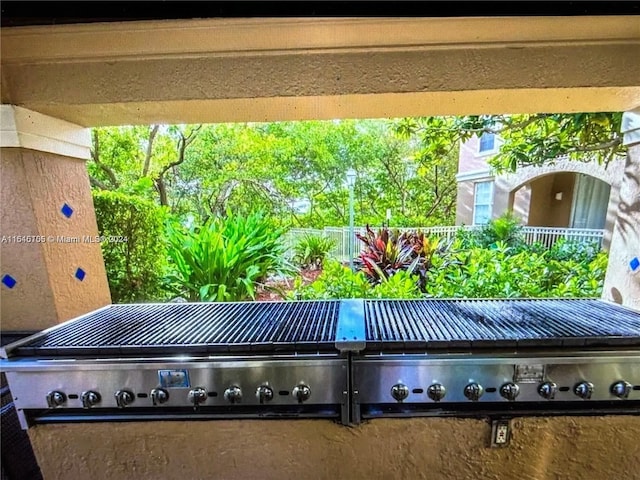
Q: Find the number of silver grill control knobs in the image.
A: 15